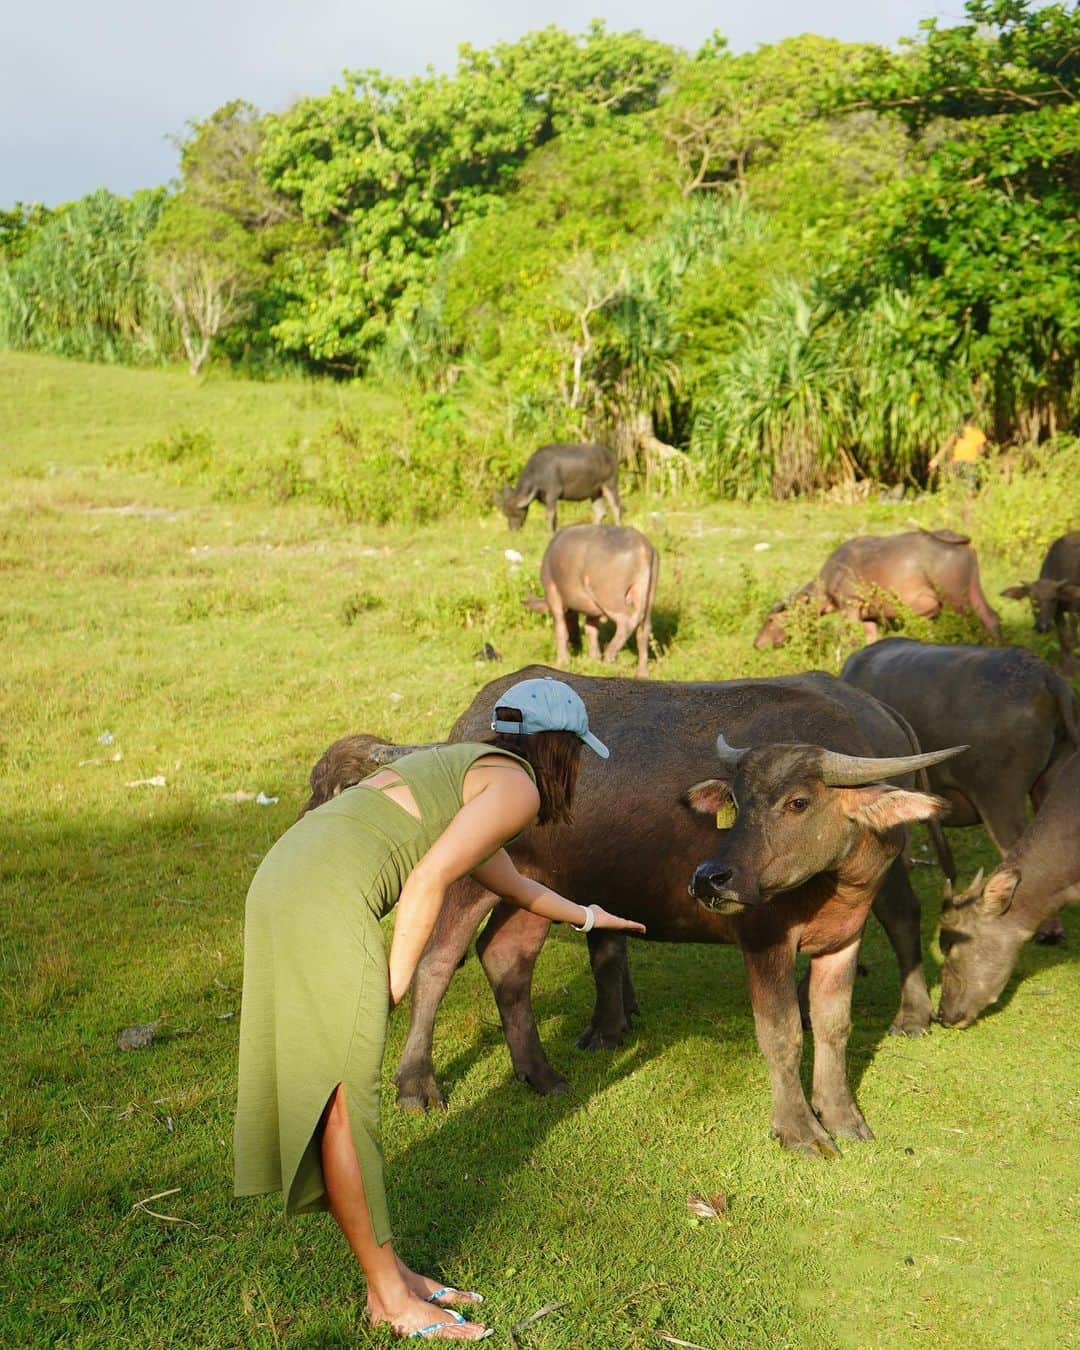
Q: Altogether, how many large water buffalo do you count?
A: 8